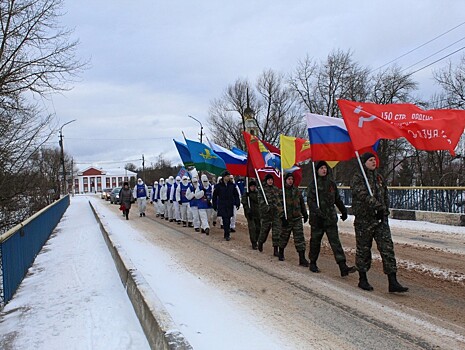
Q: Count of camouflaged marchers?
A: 5